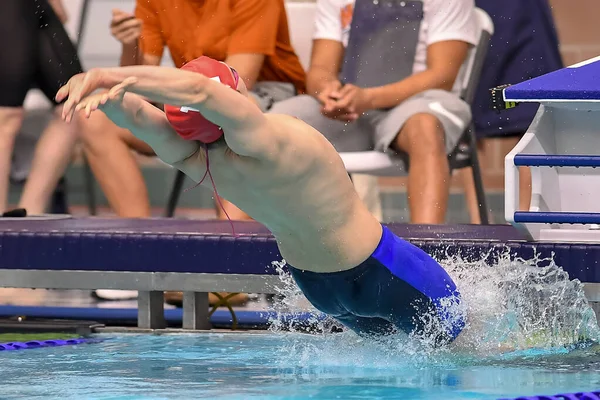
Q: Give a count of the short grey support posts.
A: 2